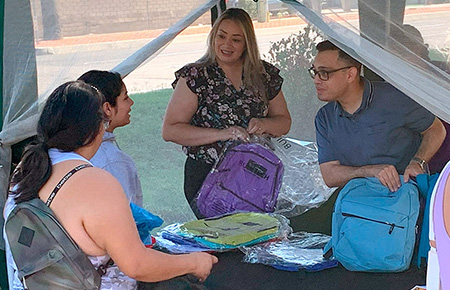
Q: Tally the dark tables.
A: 1